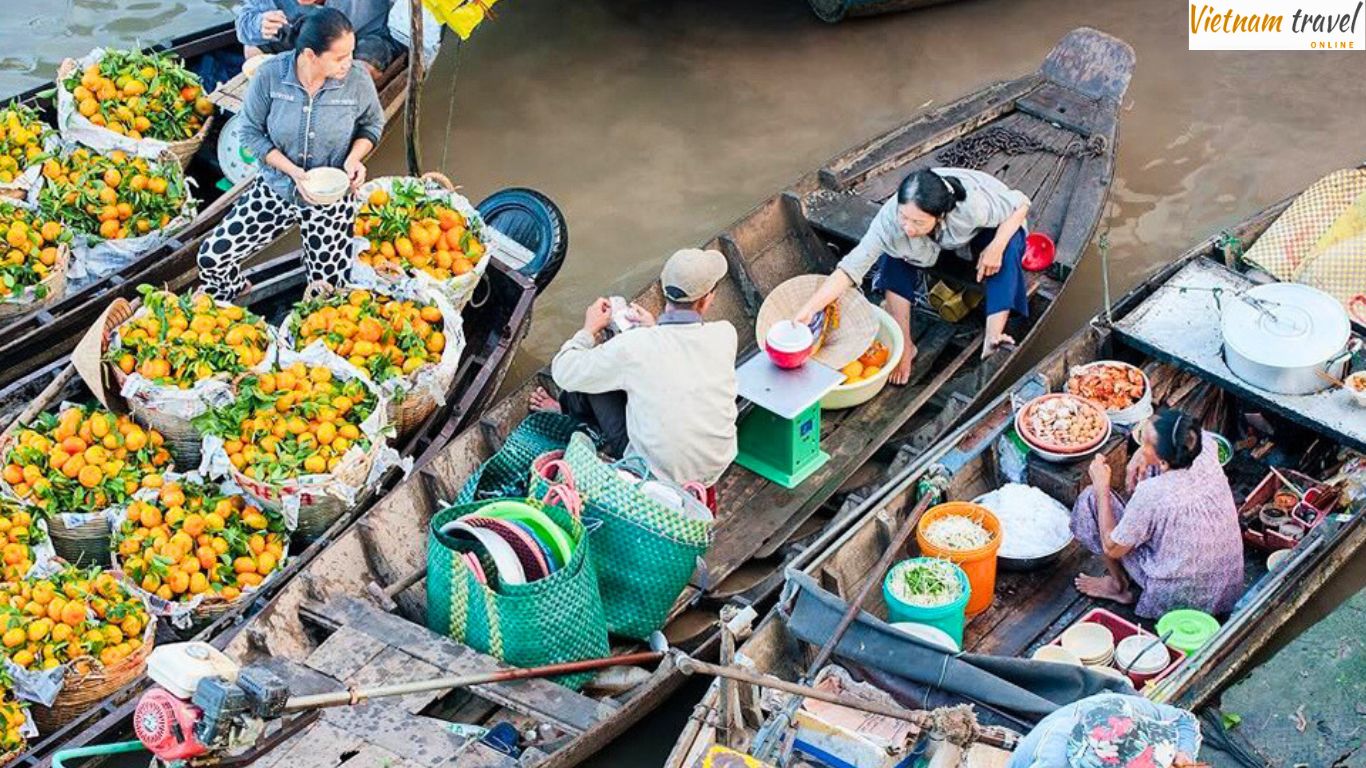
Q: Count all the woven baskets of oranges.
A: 13